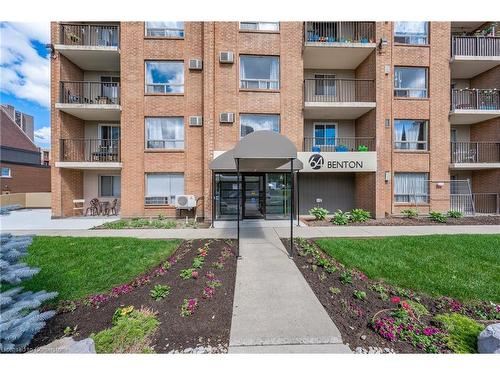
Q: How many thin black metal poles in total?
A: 4